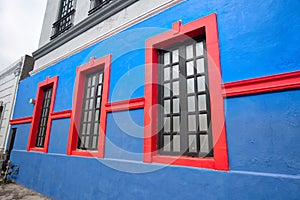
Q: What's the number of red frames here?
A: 3